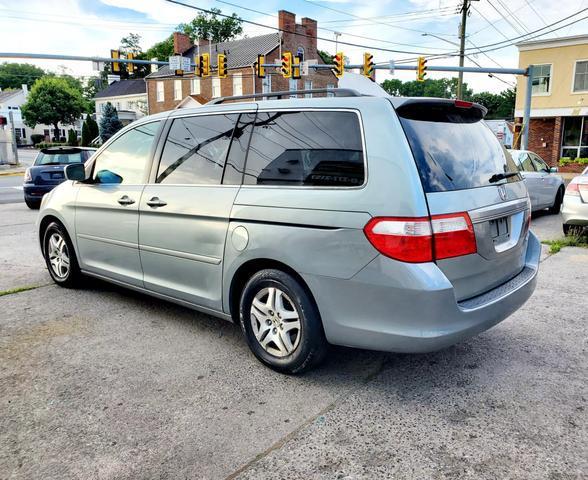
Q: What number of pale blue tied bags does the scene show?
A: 0